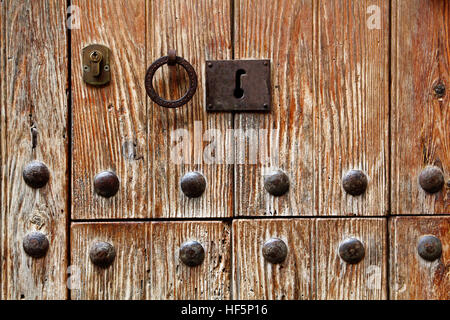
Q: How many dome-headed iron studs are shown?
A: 12